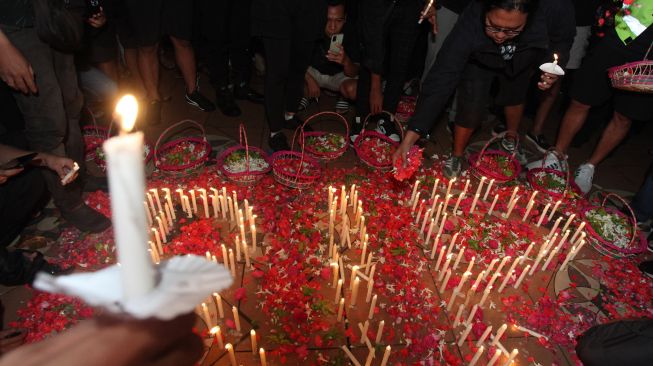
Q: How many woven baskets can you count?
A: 12